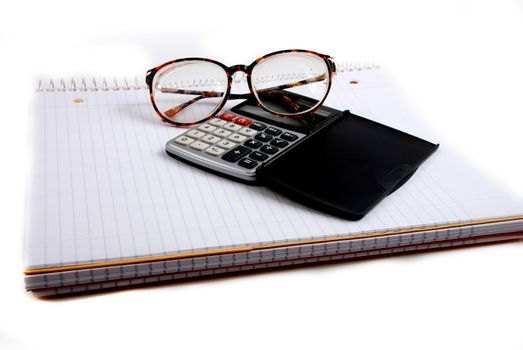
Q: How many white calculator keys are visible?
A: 12